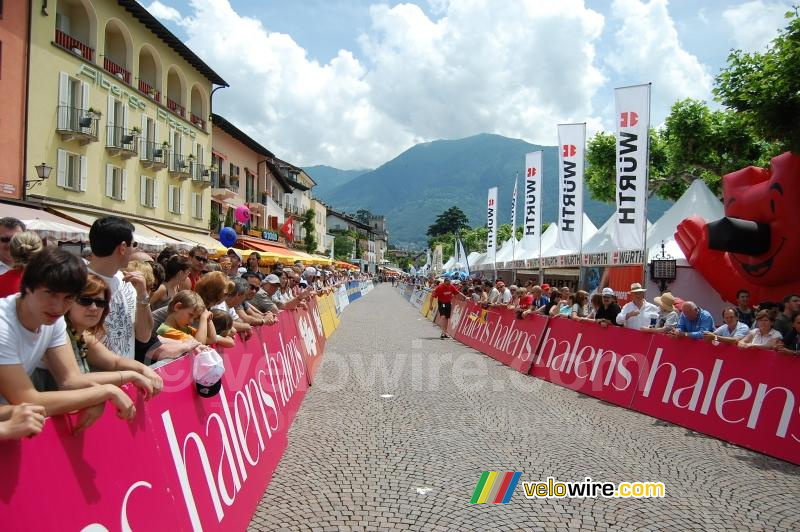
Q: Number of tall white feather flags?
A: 5